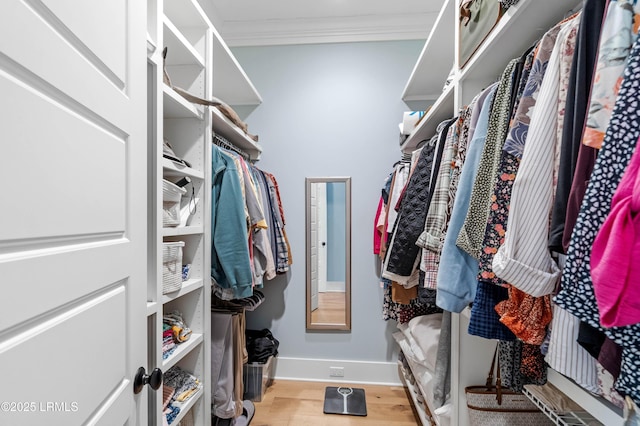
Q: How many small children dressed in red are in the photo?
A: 0